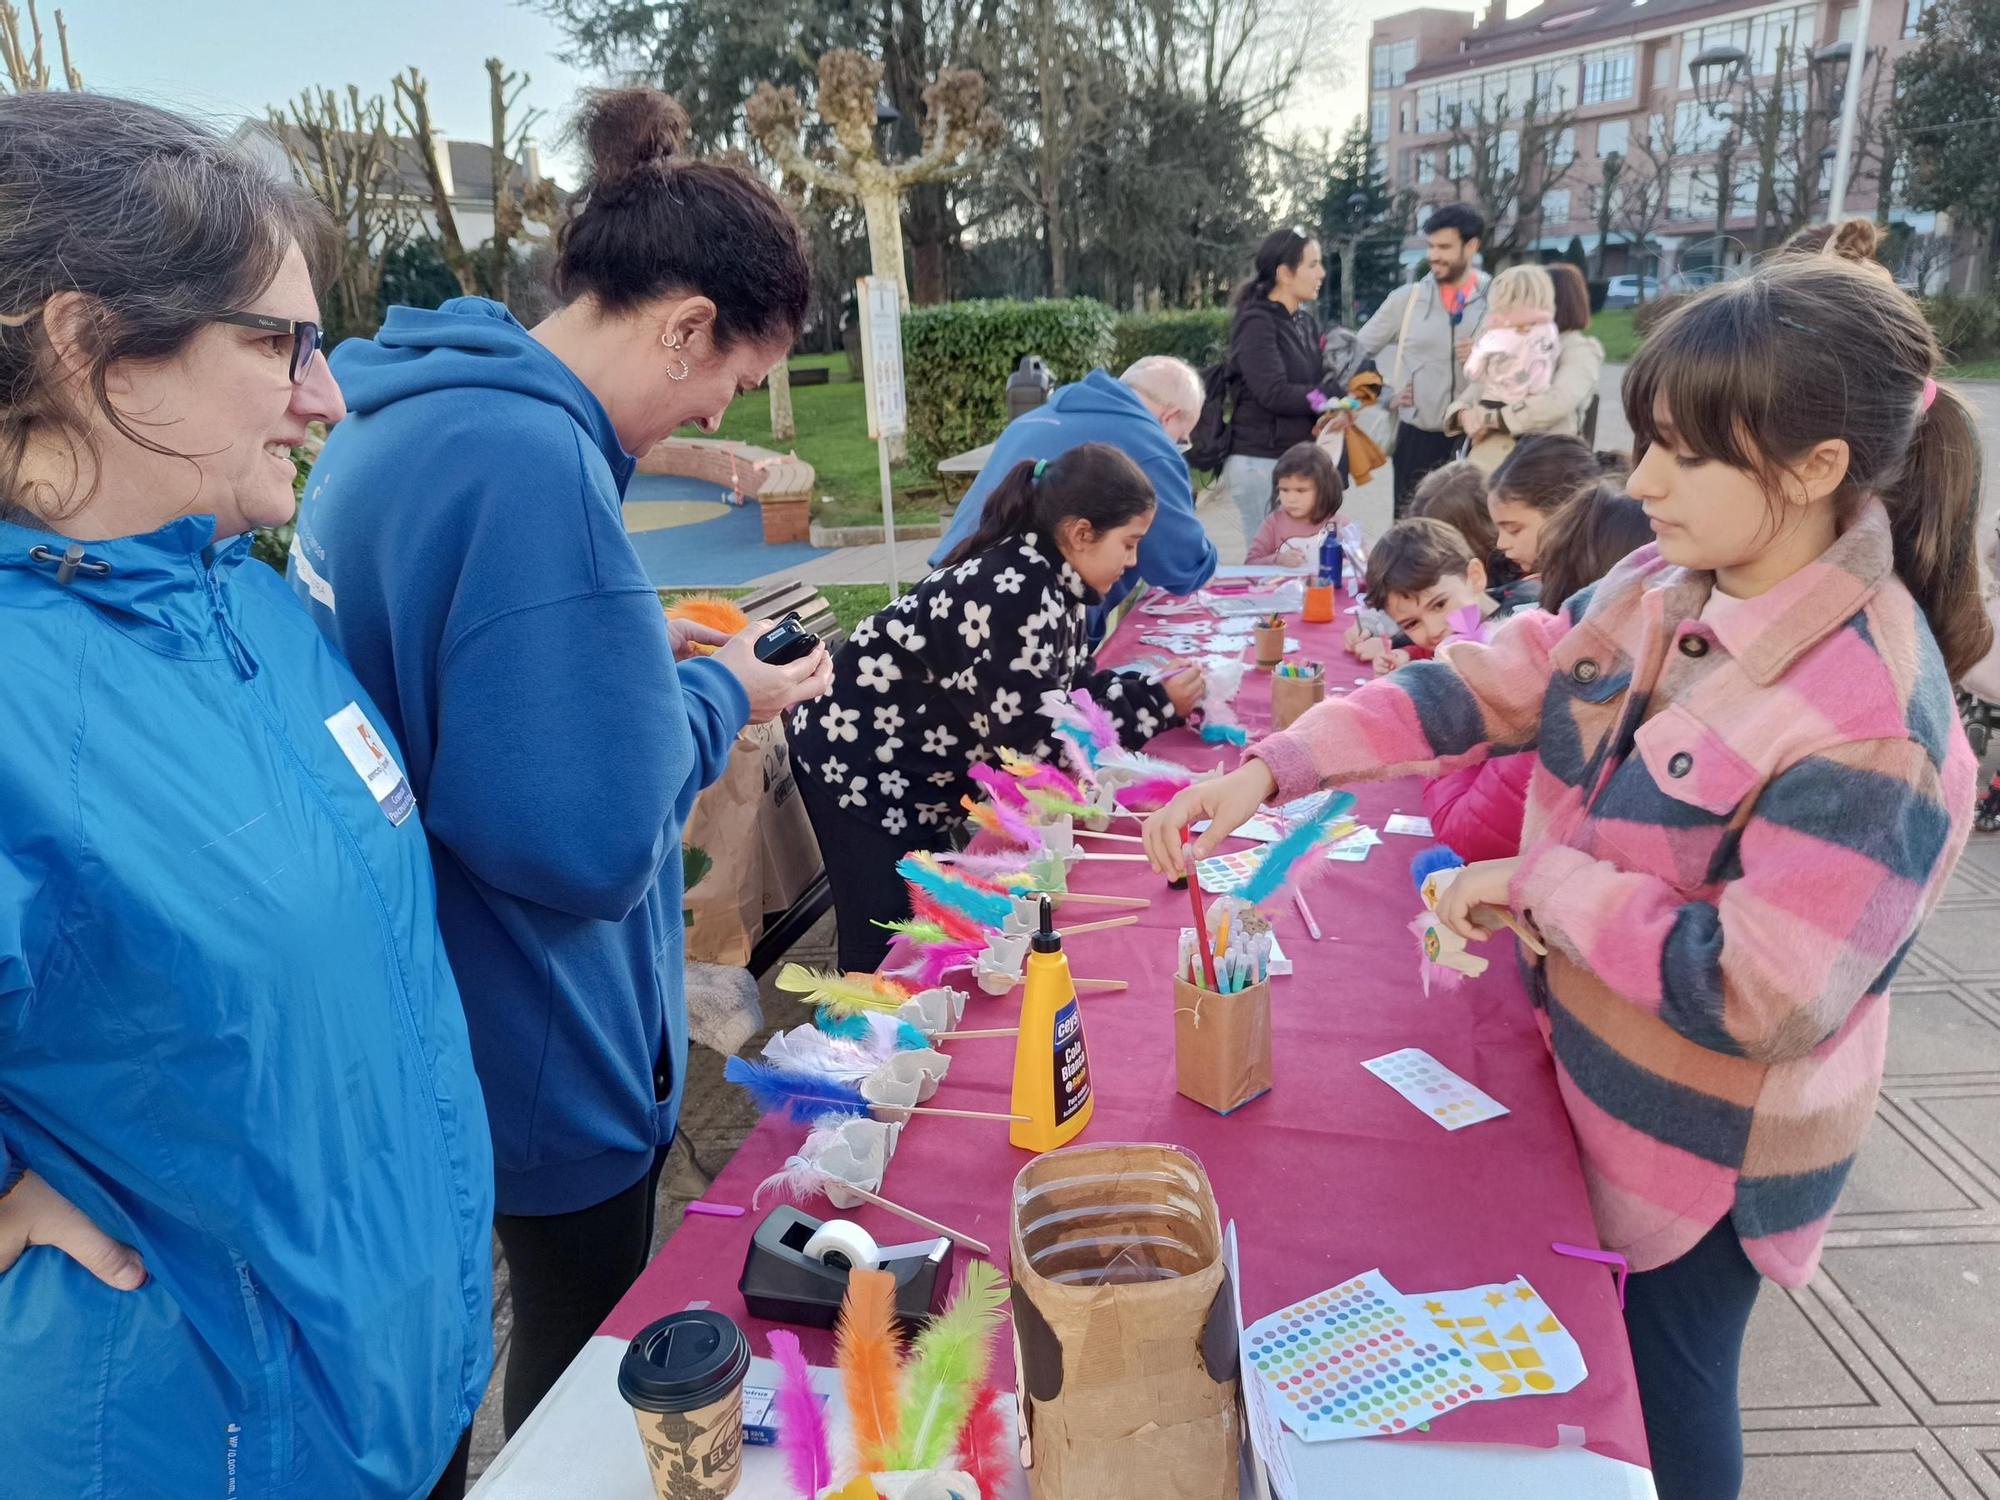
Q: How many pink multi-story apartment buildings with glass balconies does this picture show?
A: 1